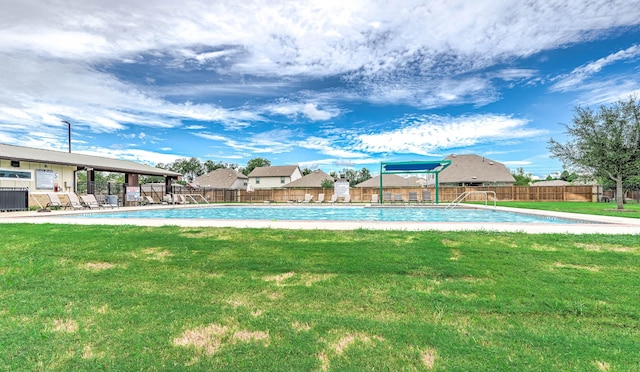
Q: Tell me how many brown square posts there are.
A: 3